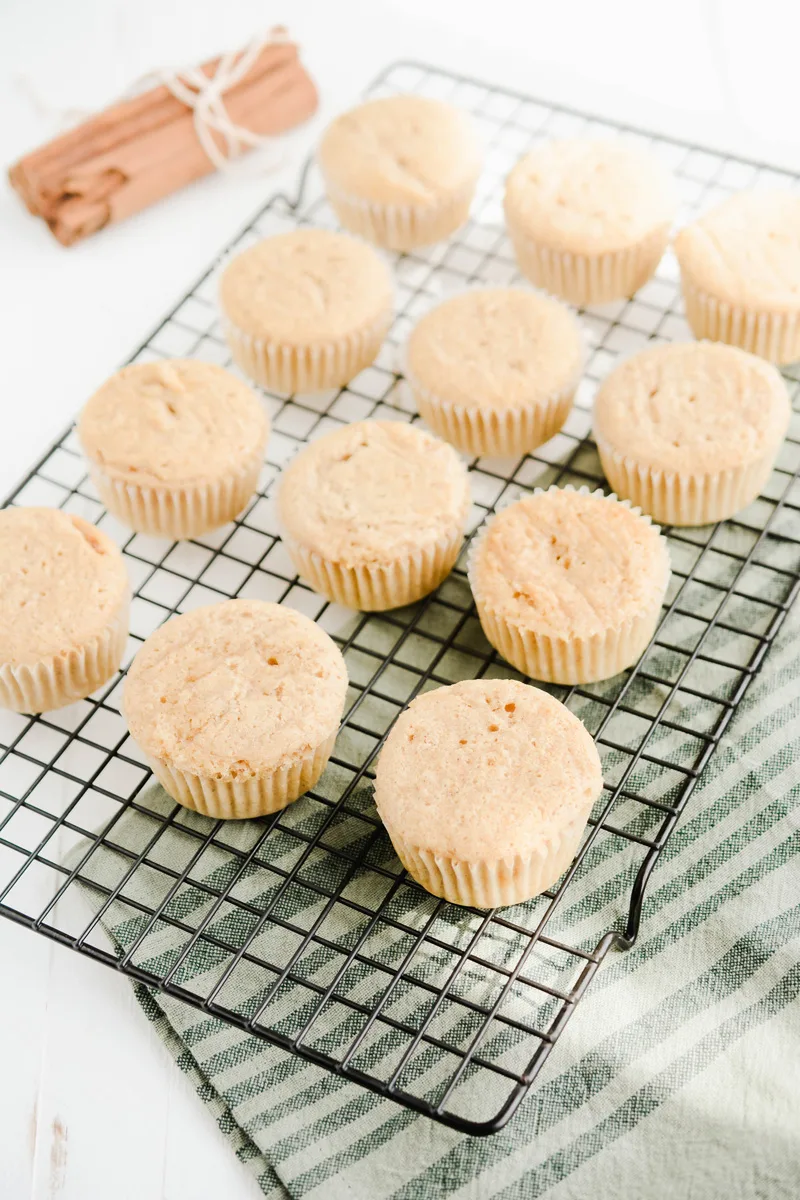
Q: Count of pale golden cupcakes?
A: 12